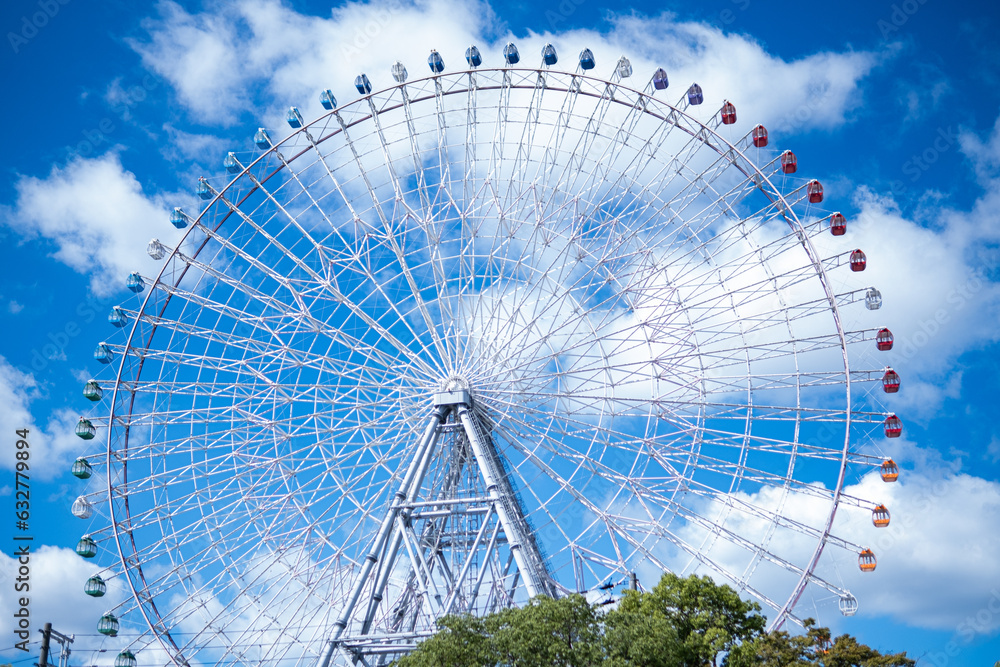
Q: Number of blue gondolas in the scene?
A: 15